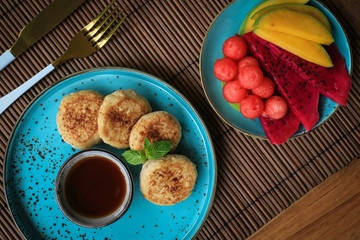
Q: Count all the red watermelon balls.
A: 8